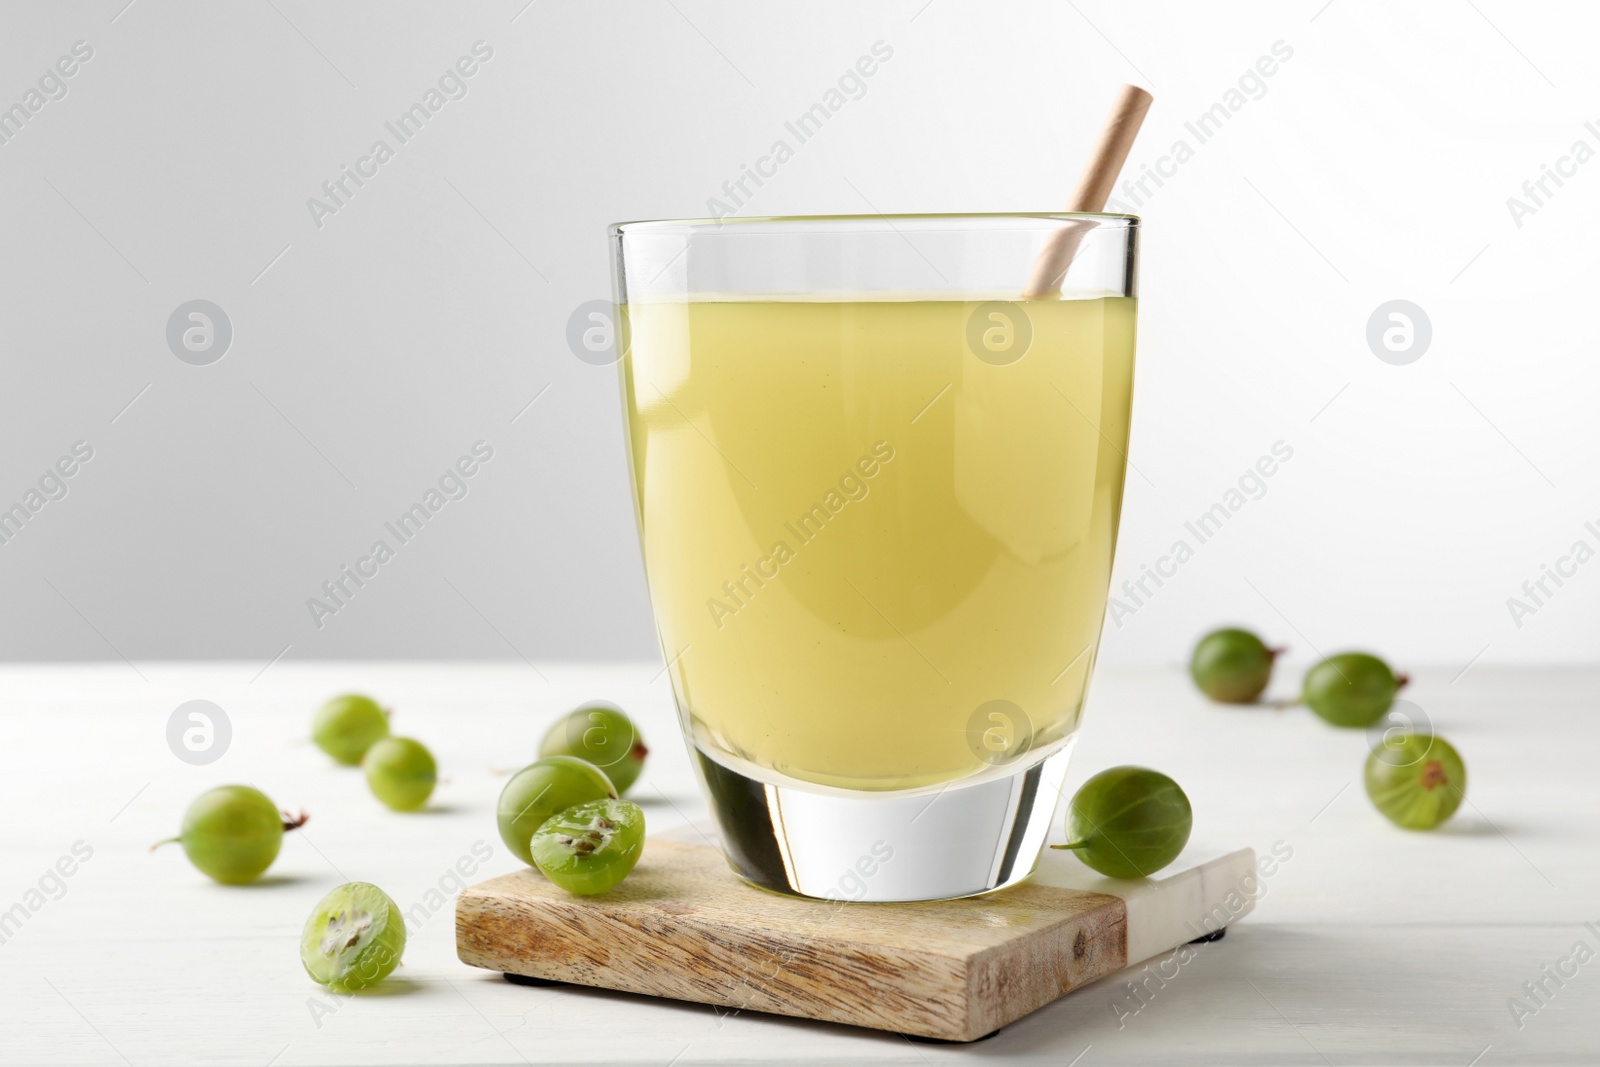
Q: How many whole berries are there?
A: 9